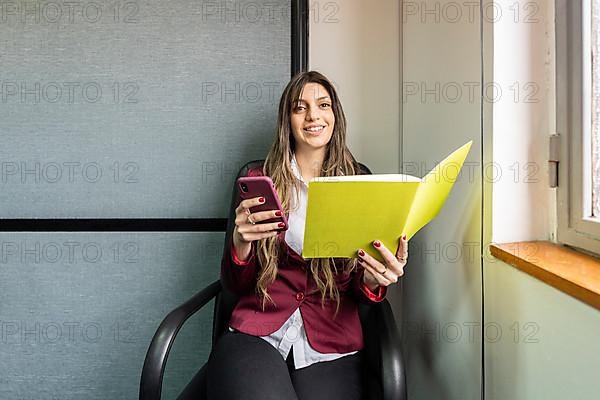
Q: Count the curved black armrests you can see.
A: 2